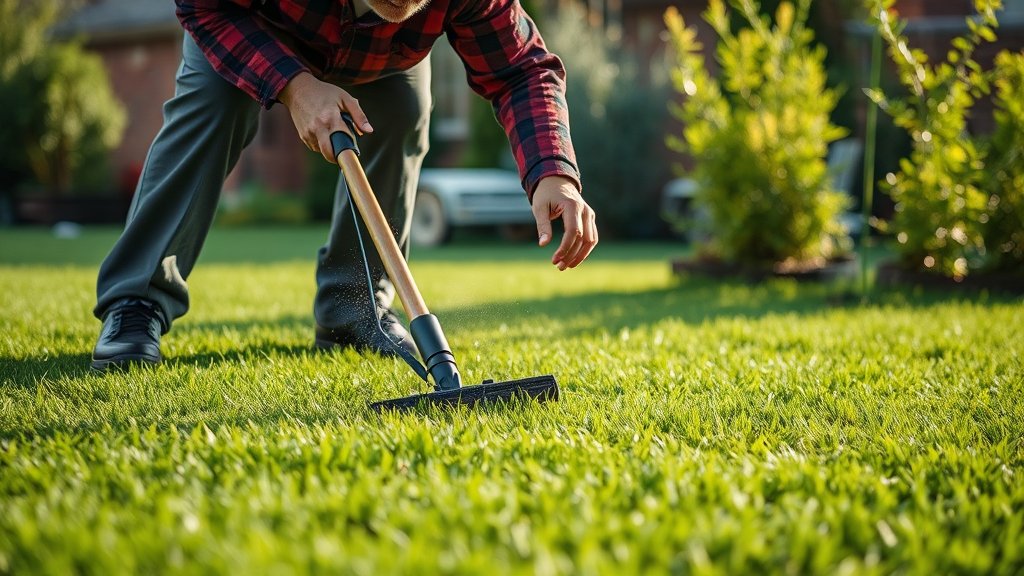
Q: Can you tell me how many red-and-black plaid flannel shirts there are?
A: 1